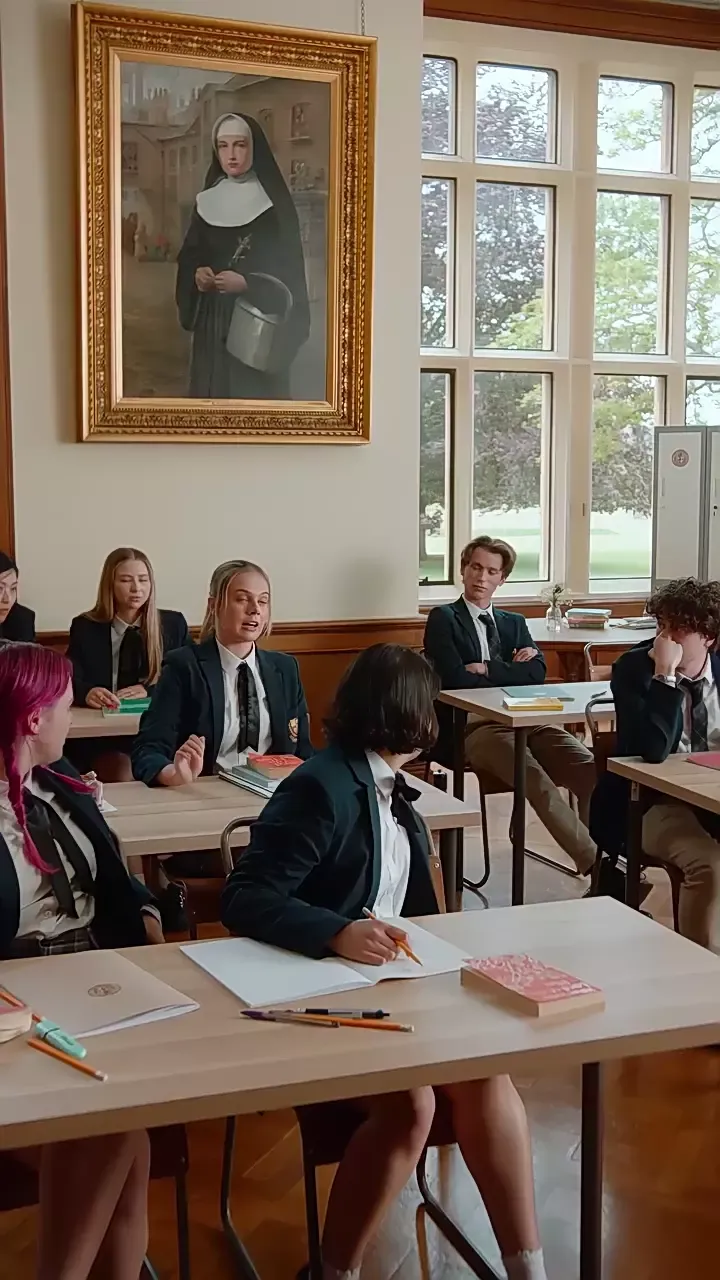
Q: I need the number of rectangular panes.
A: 12